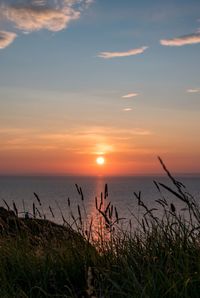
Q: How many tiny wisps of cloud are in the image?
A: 3